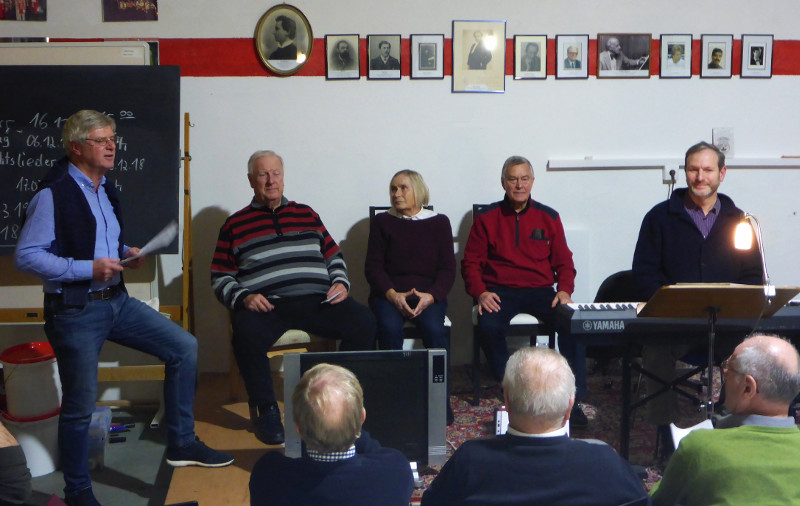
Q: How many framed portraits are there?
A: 11